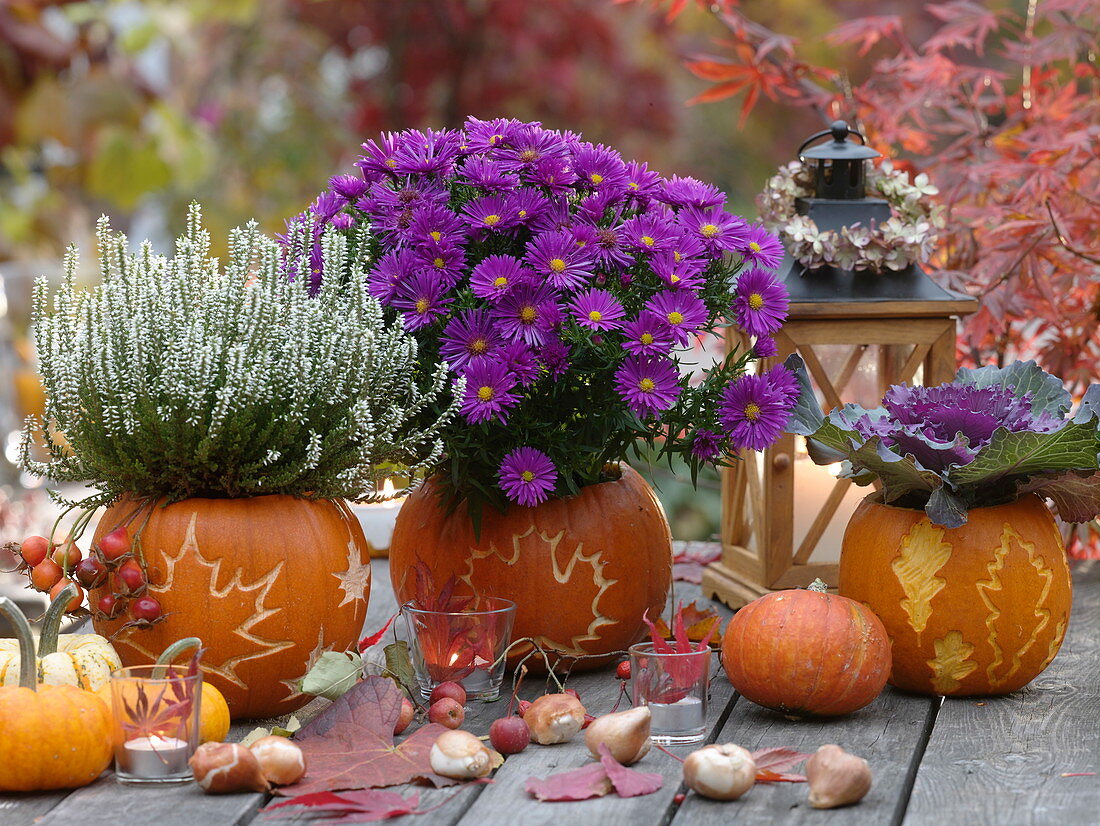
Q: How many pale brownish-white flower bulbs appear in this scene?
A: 7